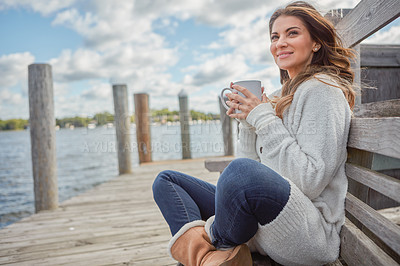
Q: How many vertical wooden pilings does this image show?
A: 5